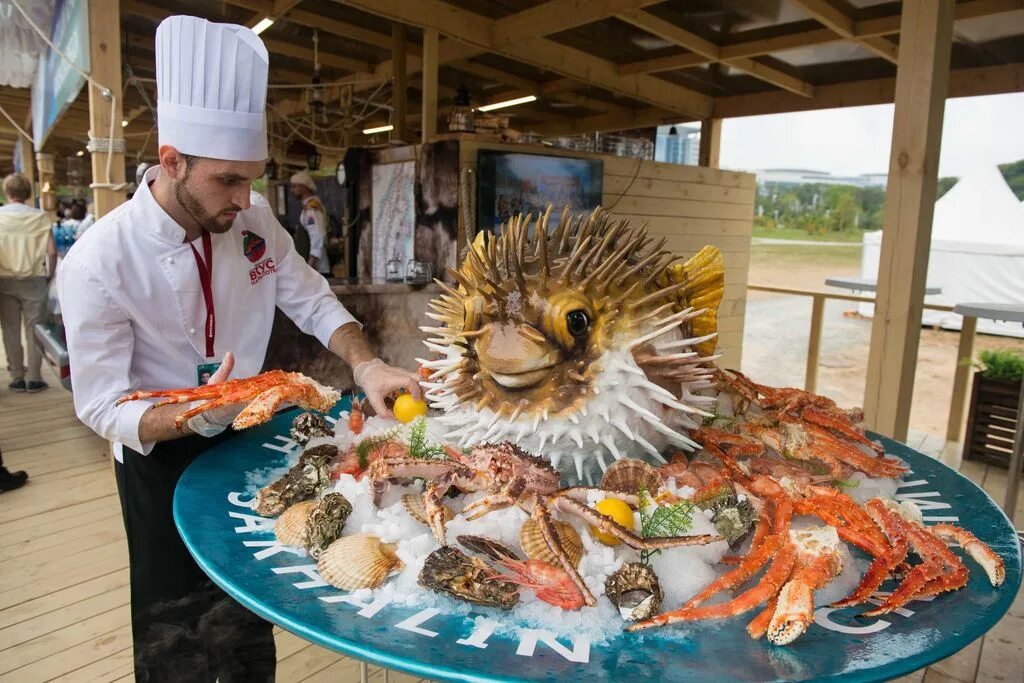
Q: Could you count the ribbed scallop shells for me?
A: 5